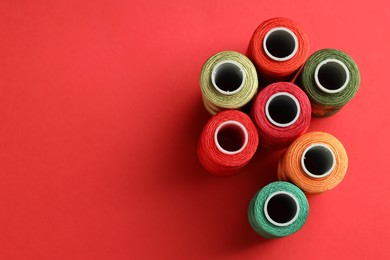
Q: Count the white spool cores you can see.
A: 7